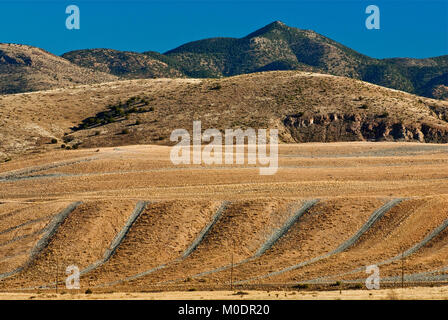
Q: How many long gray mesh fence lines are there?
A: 6